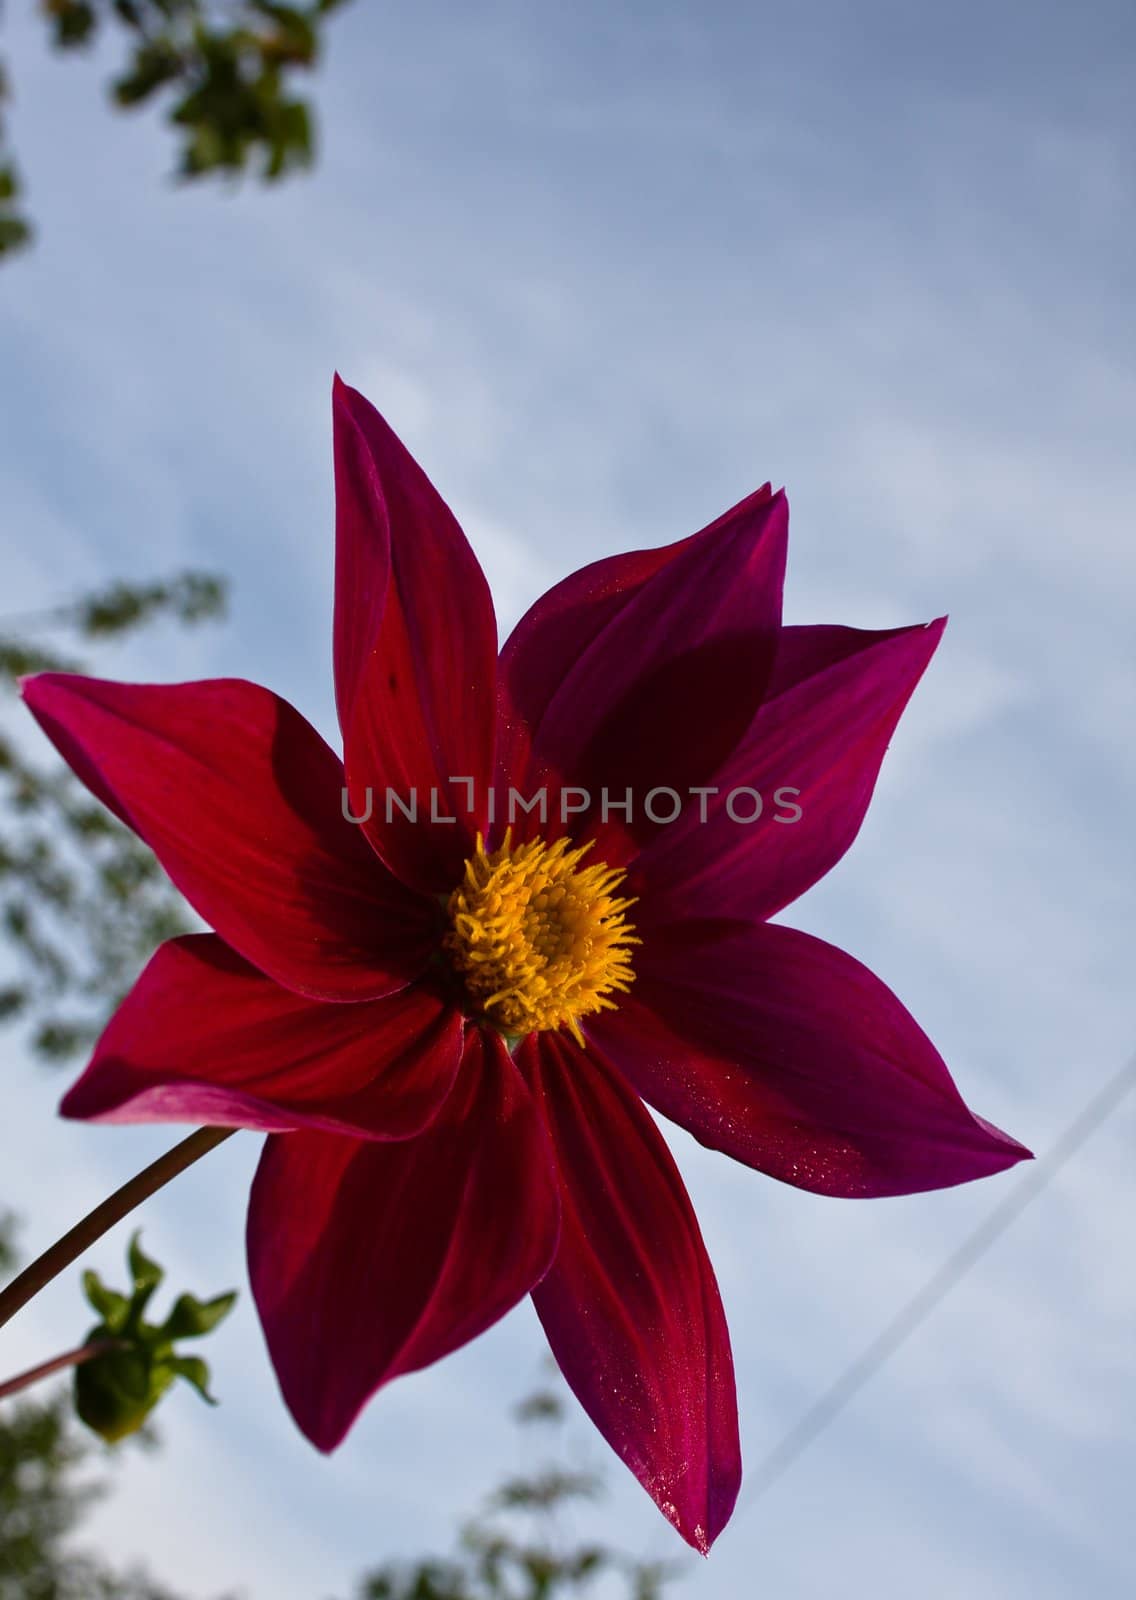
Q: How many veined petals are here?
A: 8